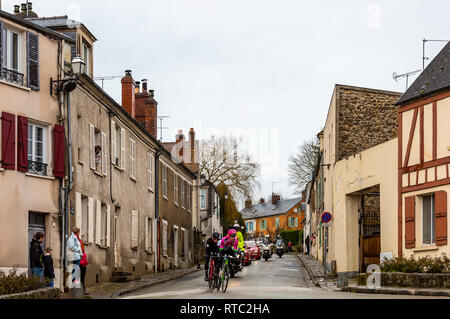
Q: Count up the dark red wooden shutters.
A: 3